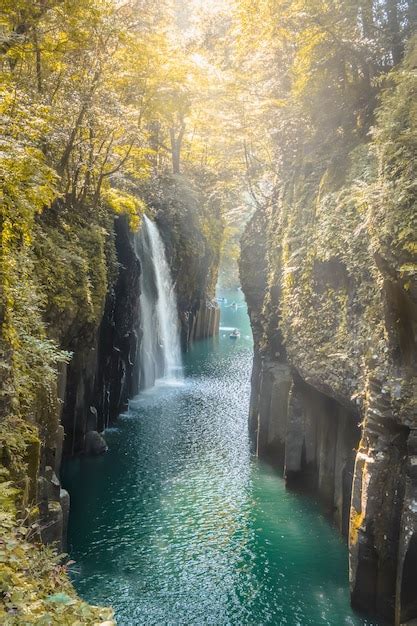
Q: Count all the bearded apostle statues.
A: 0